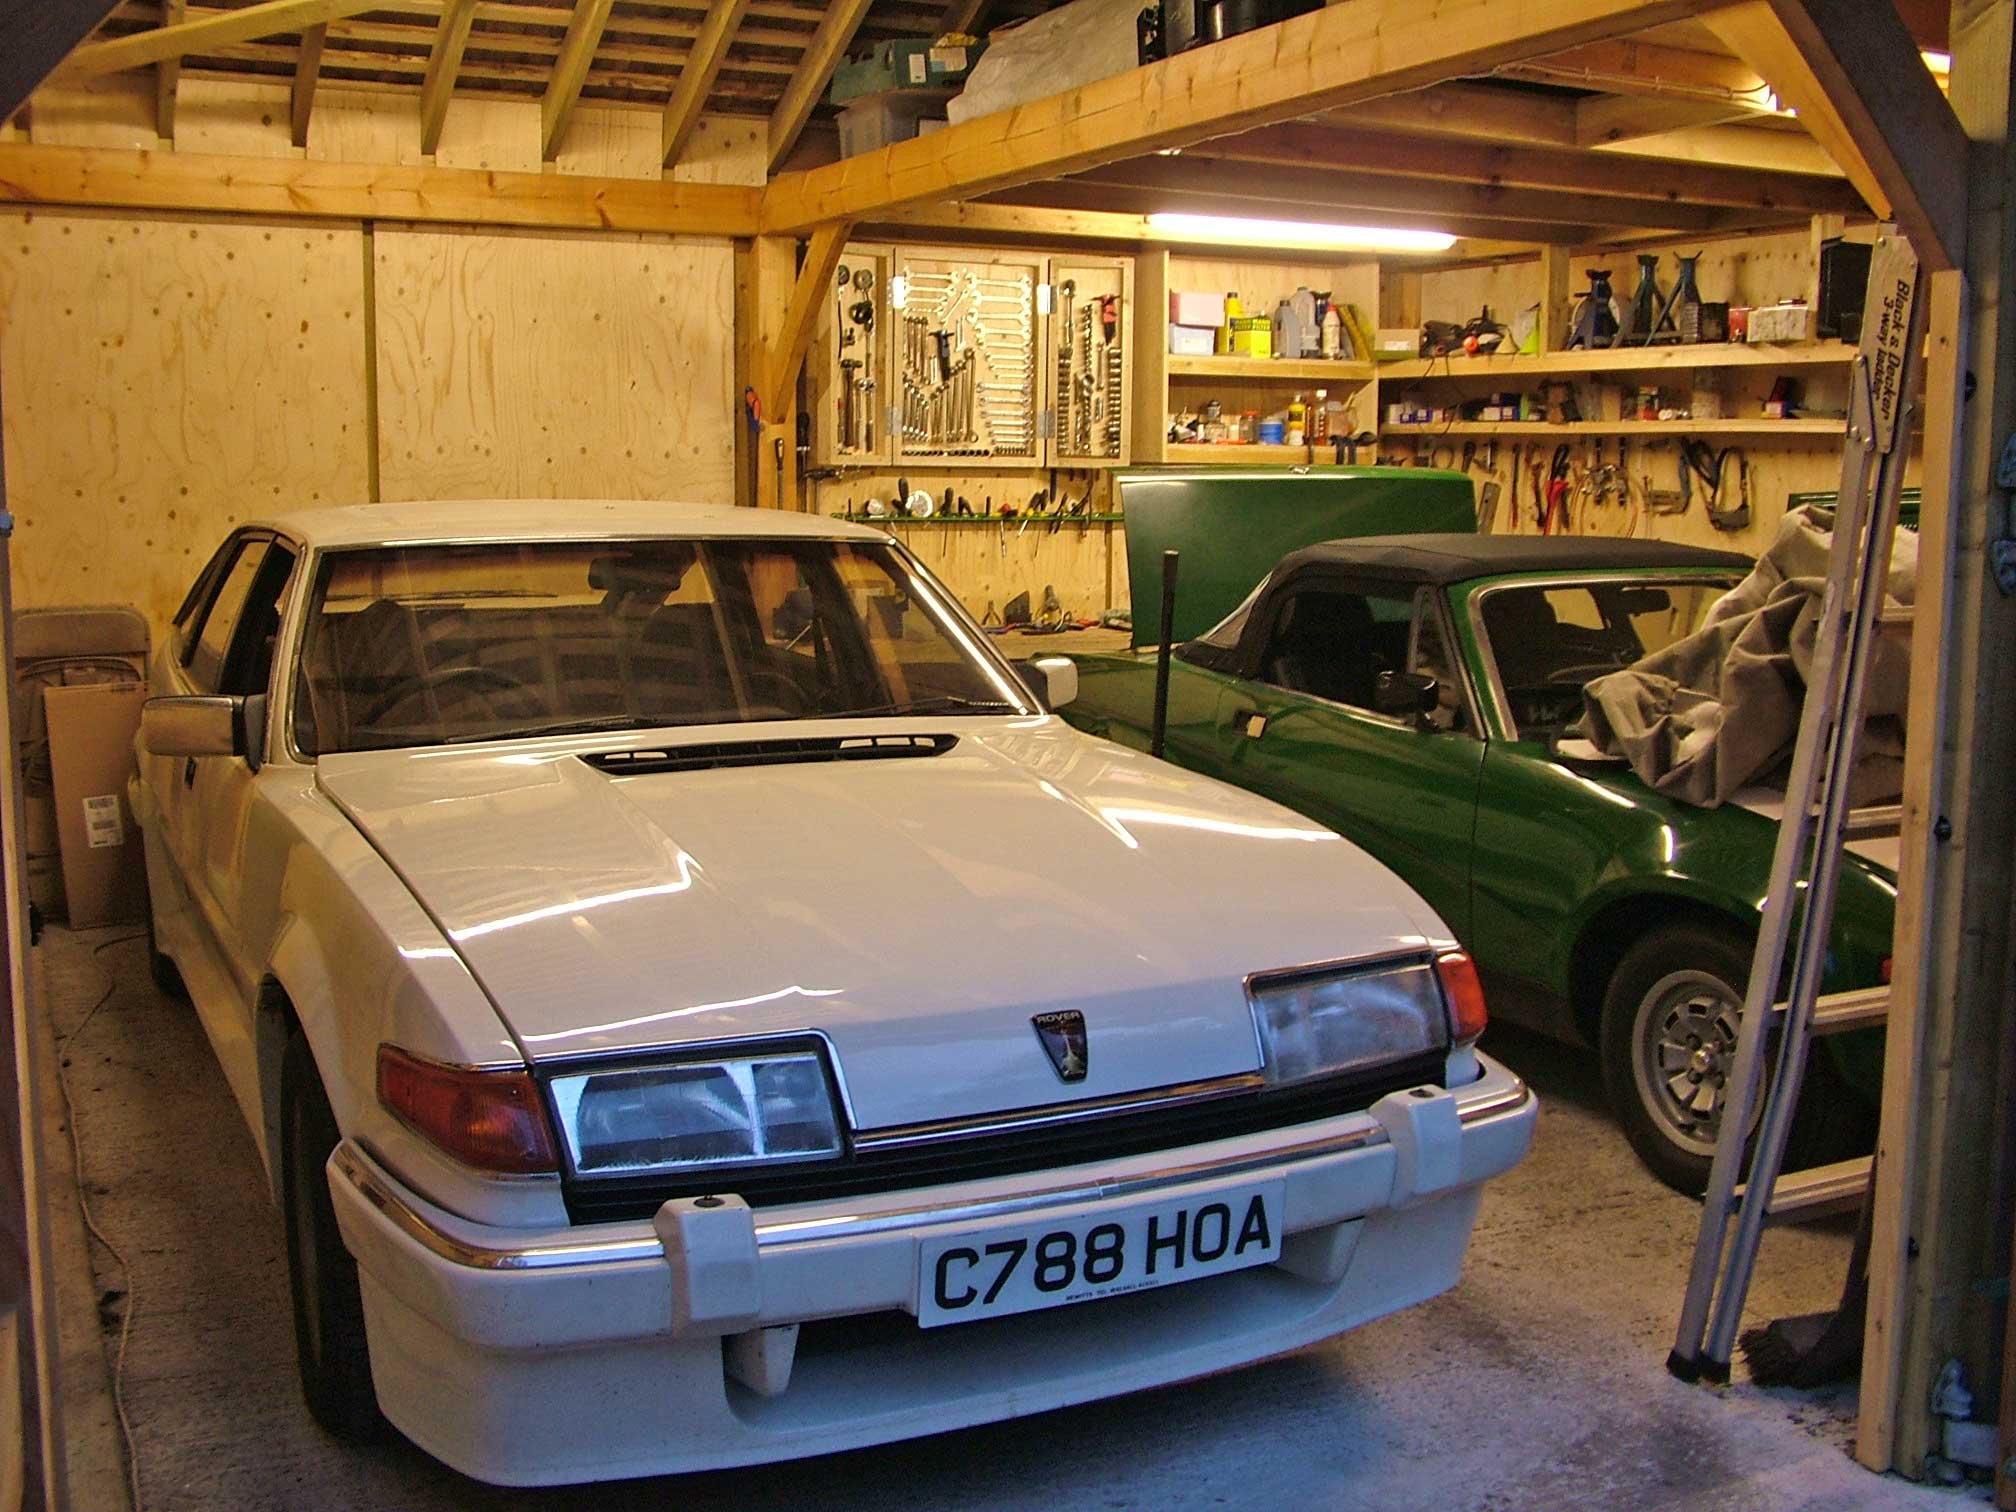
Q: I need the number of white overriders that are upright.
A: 2